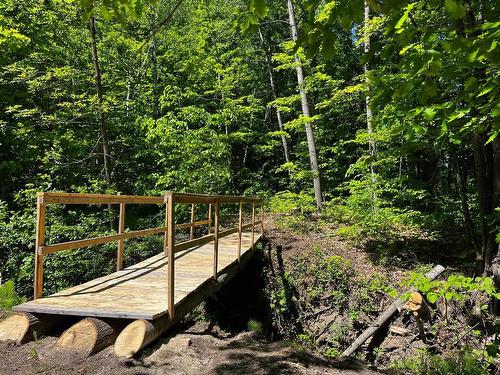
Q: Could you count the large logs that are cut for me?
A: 3